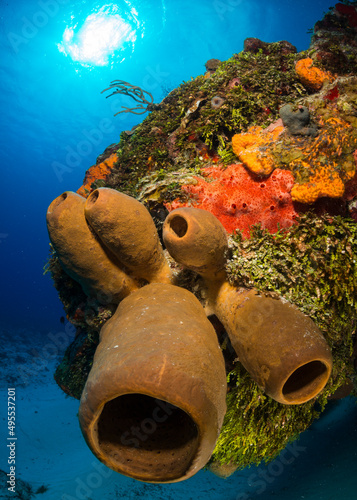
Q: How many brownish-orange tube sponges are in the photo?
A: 5